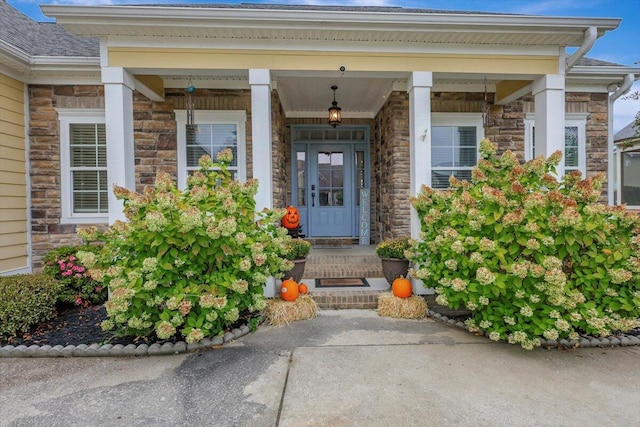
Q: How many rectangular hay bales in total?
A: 2